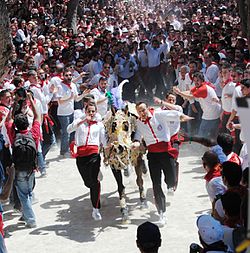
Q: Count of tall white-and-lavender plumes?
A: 1